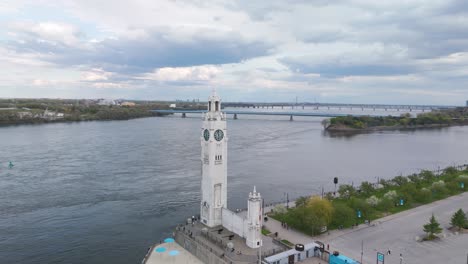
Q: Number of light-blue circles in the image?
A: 3